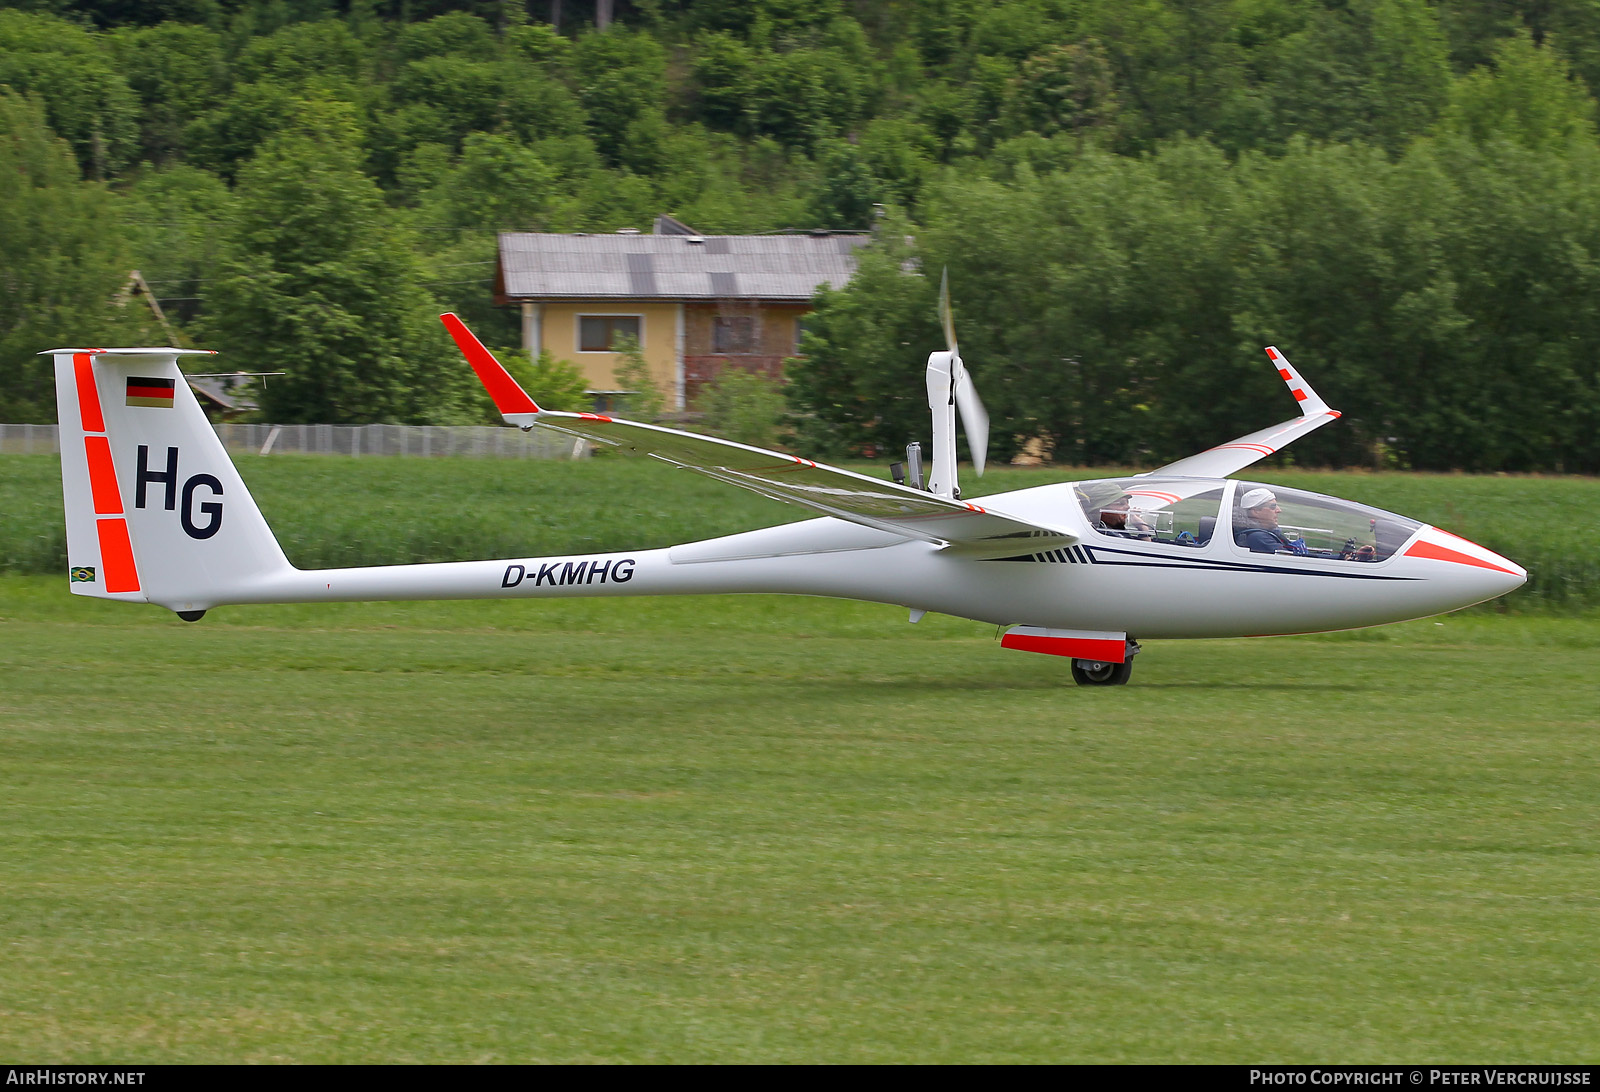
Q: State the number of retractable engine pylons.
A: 1